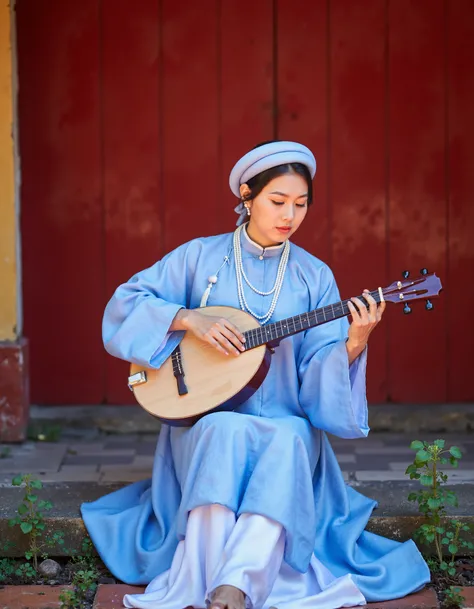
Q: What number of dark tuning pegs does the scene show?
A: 4